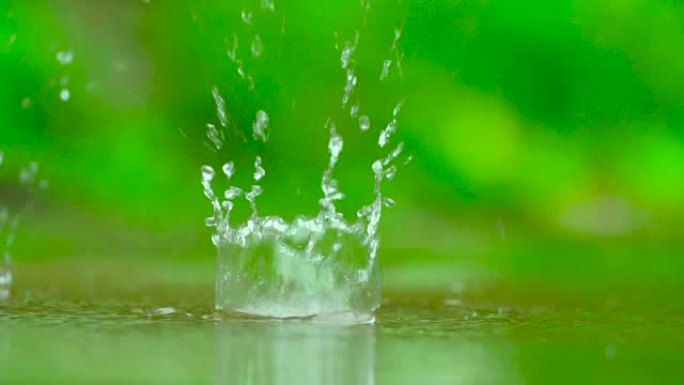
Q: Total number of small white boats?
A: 0